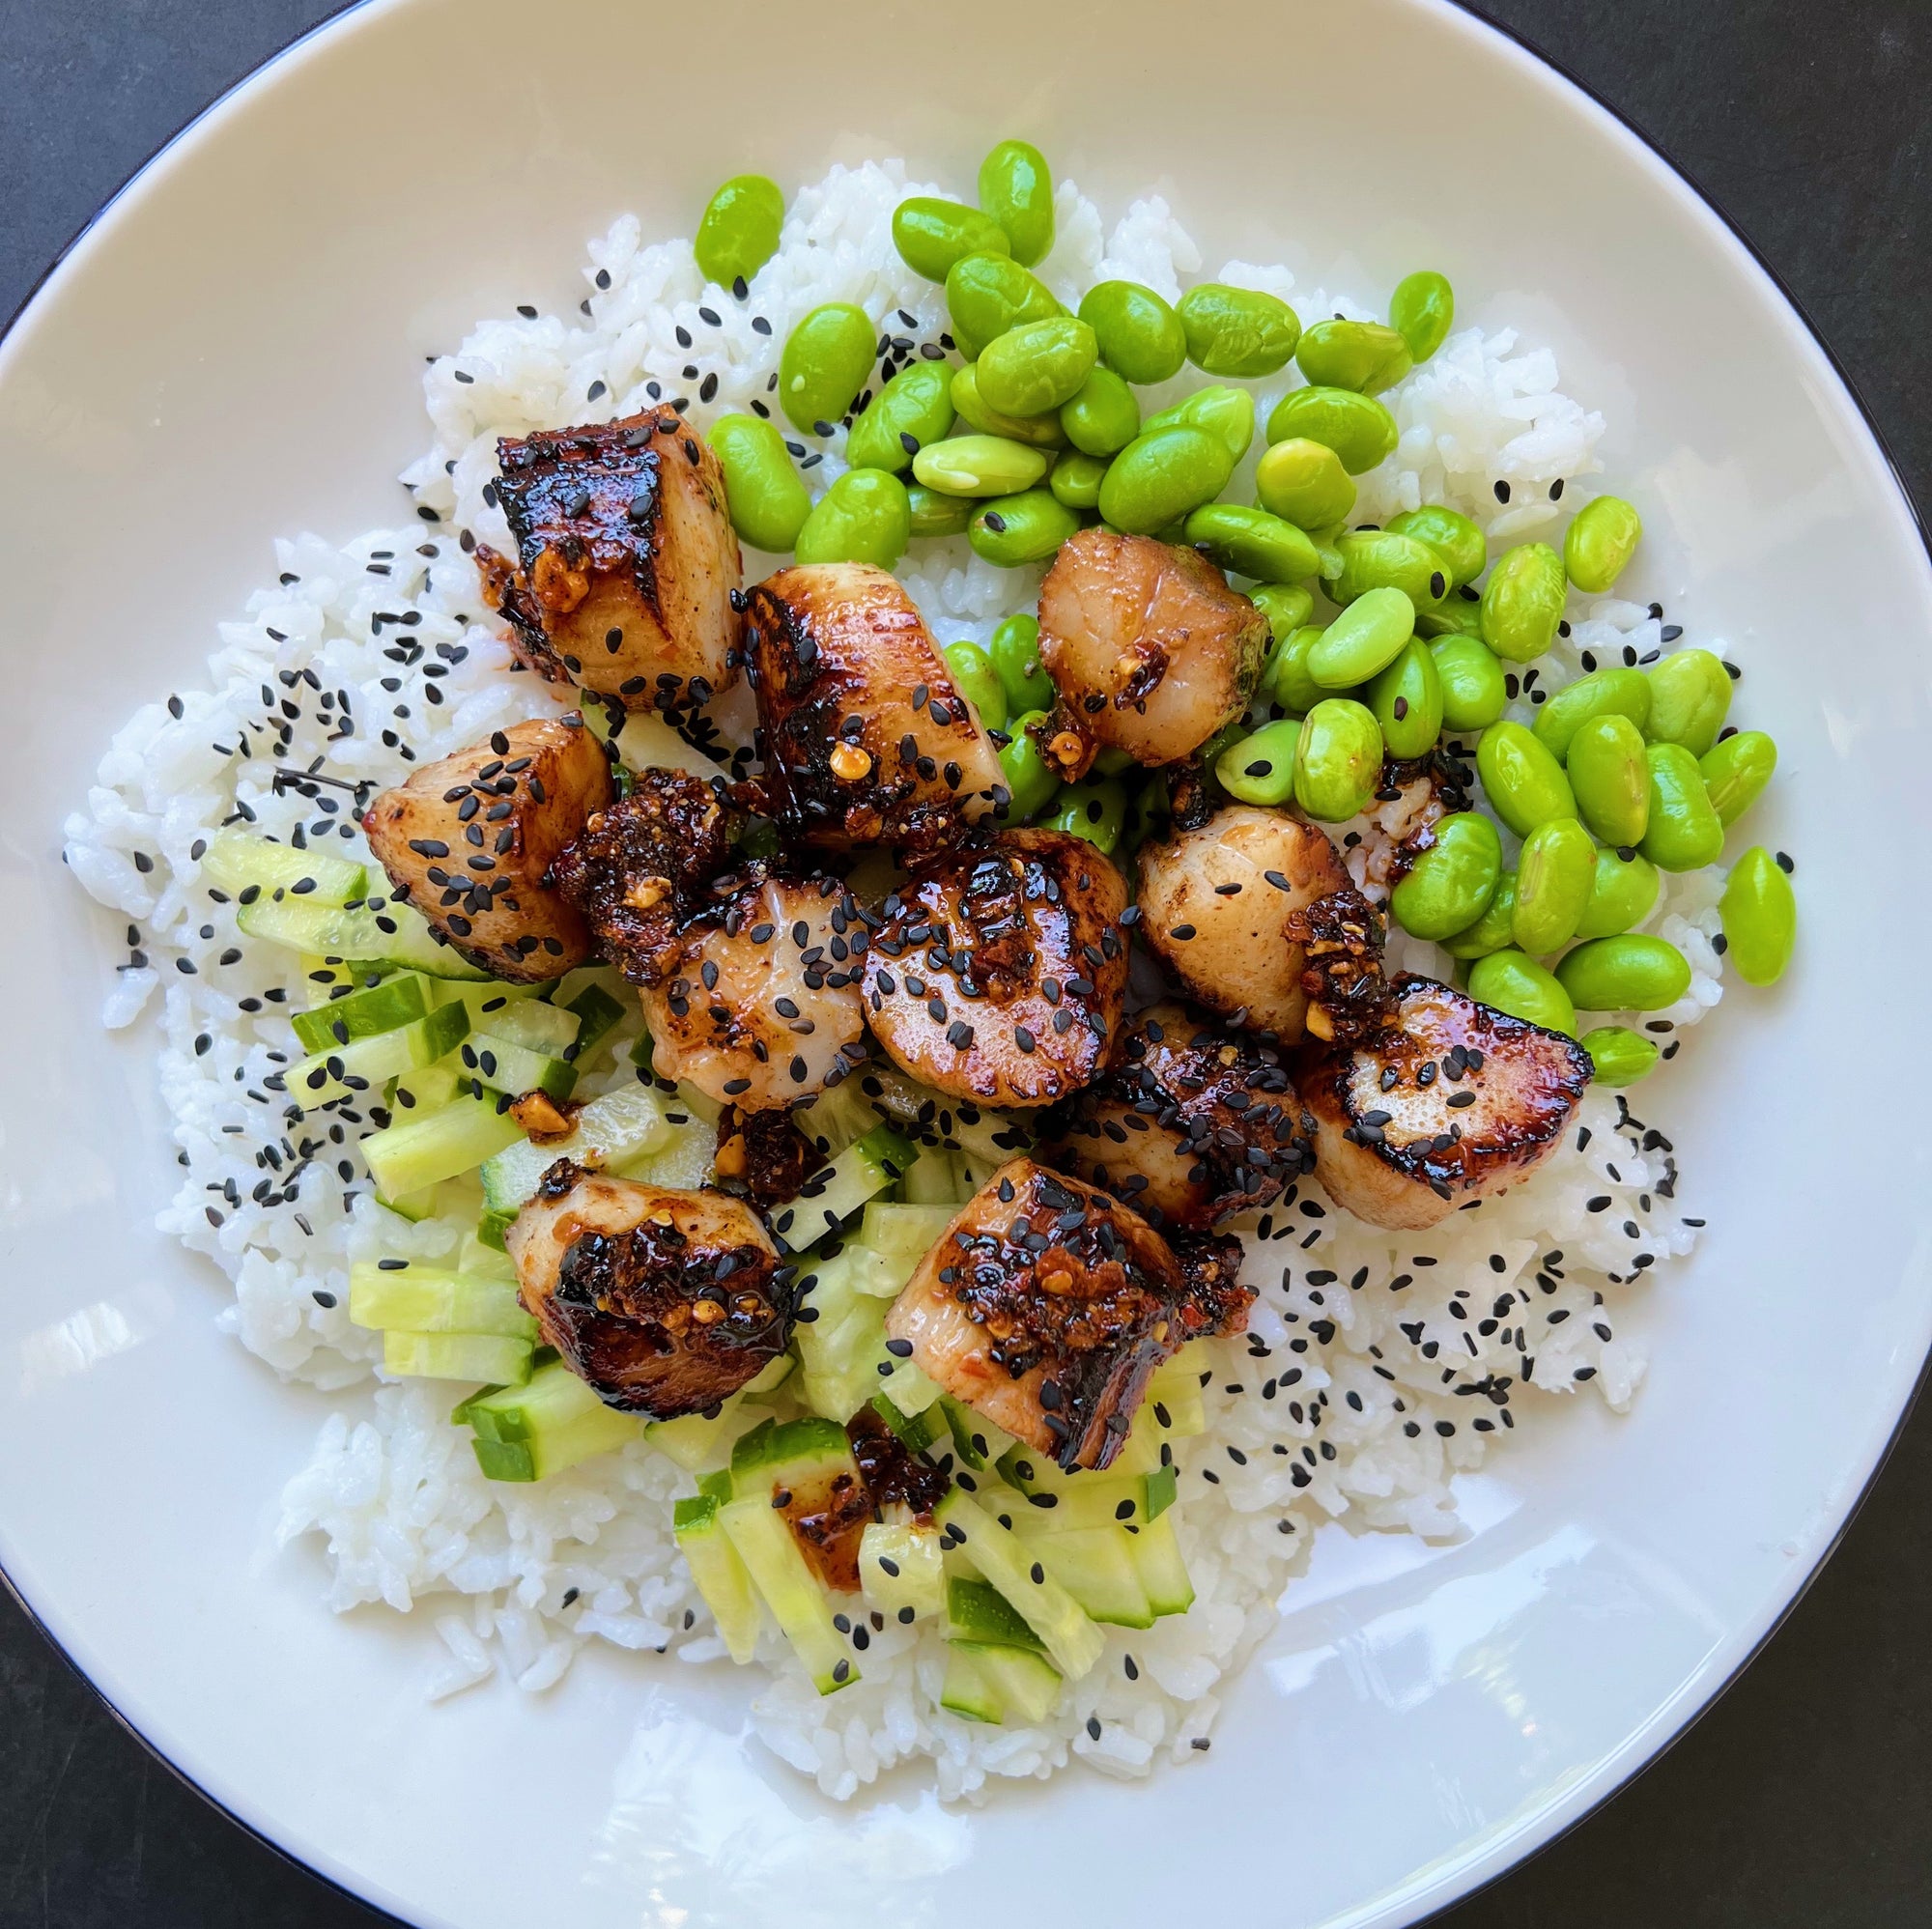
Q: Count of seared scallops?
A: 11